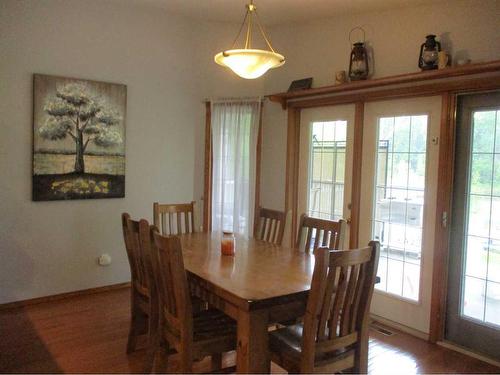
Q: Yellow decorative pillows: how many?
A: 0